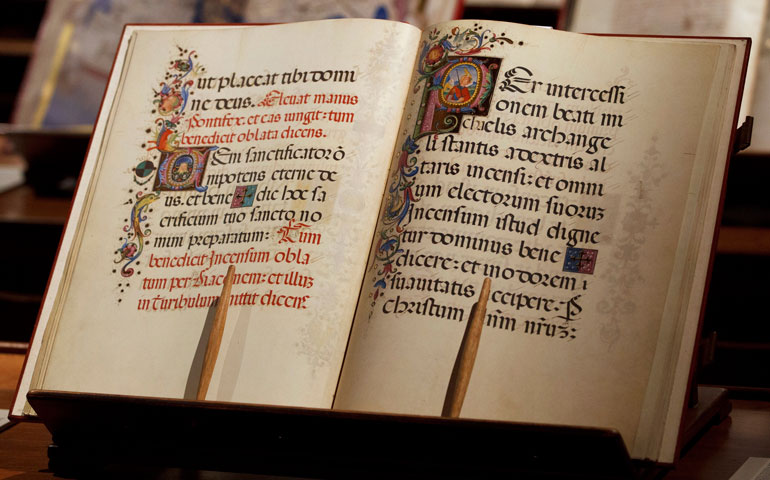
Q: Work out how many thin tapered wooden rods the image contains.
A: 2